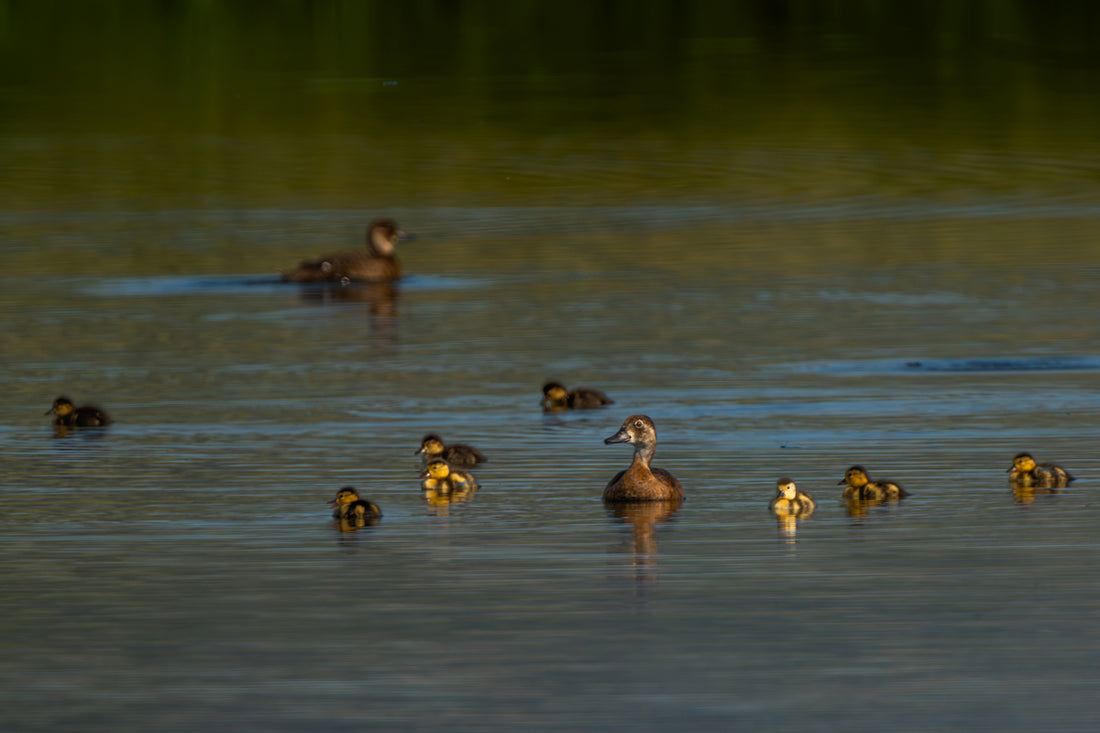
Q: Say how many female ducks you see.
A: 2